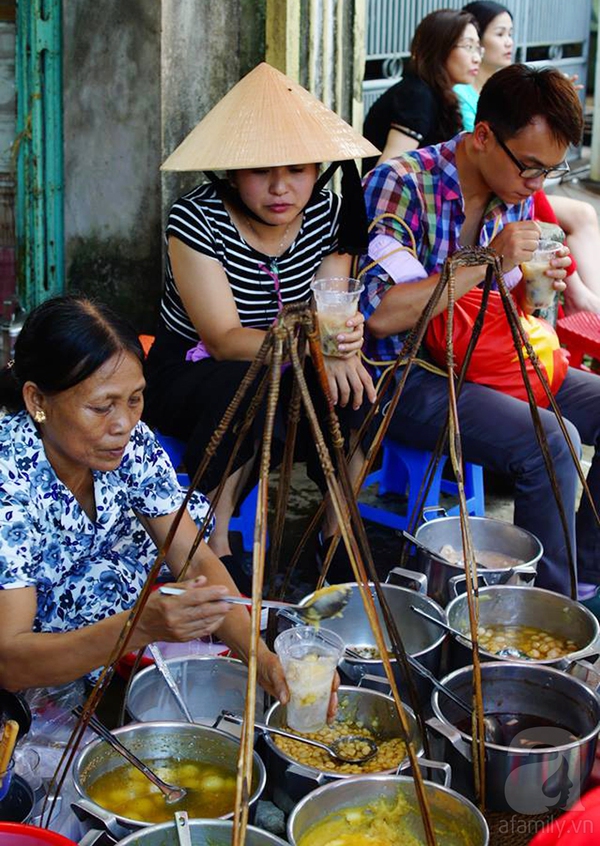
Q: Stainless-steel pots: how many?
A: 9